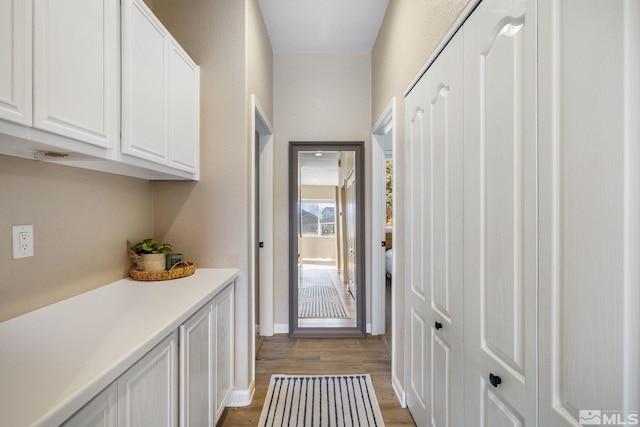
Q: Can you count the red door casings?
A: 0